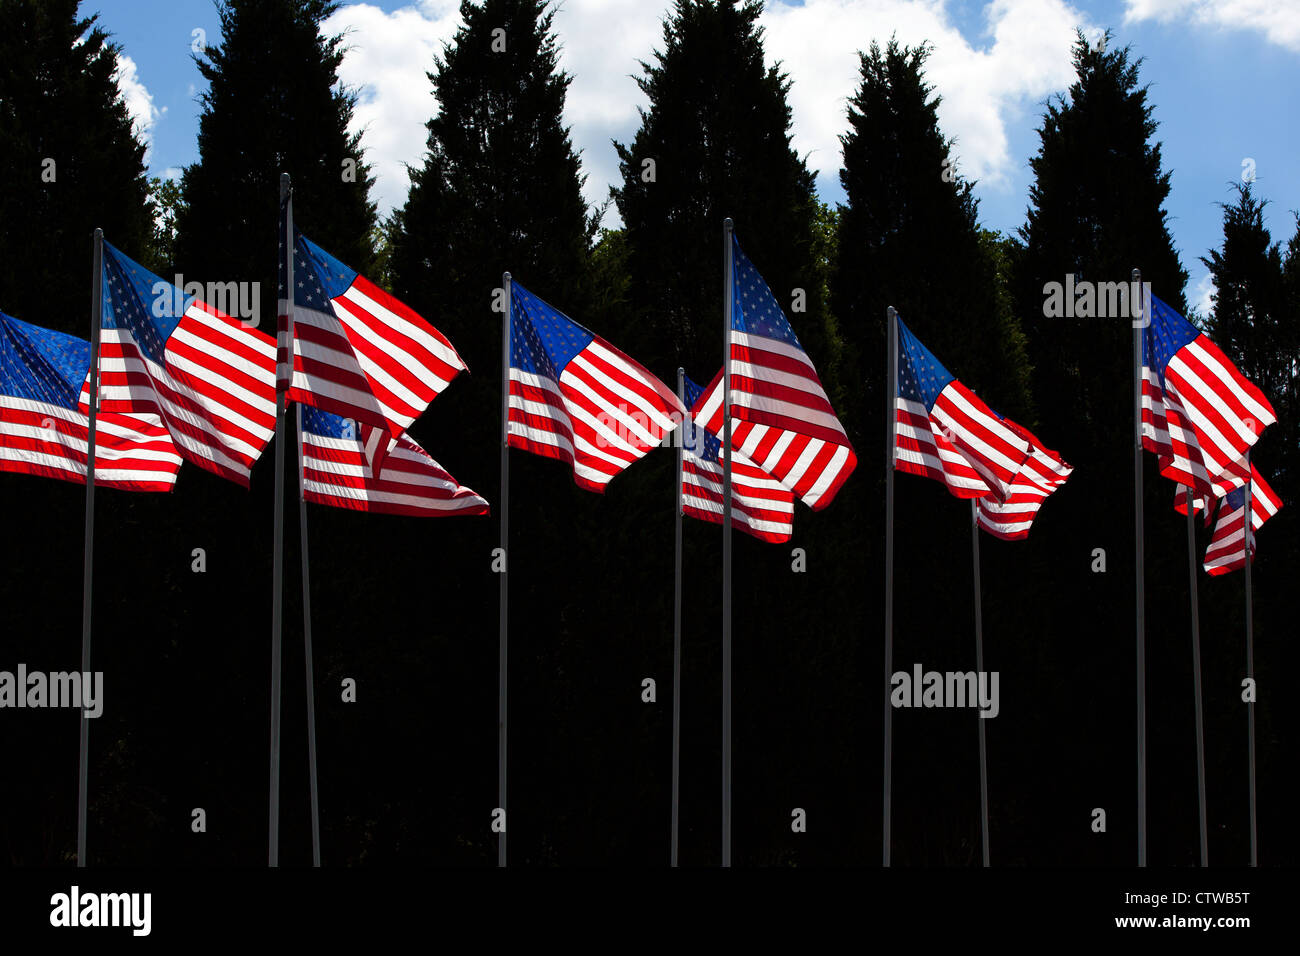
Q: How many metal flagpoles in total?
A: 11